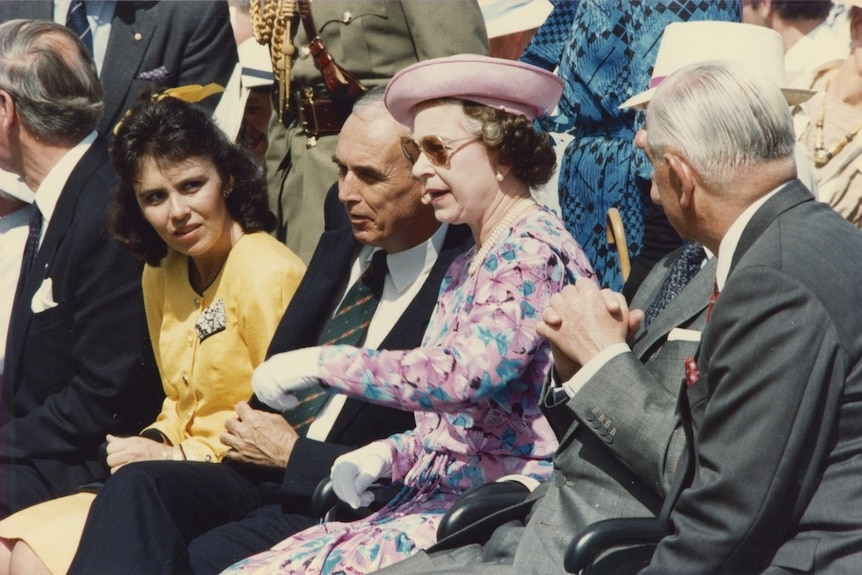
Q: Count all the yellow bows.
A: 1